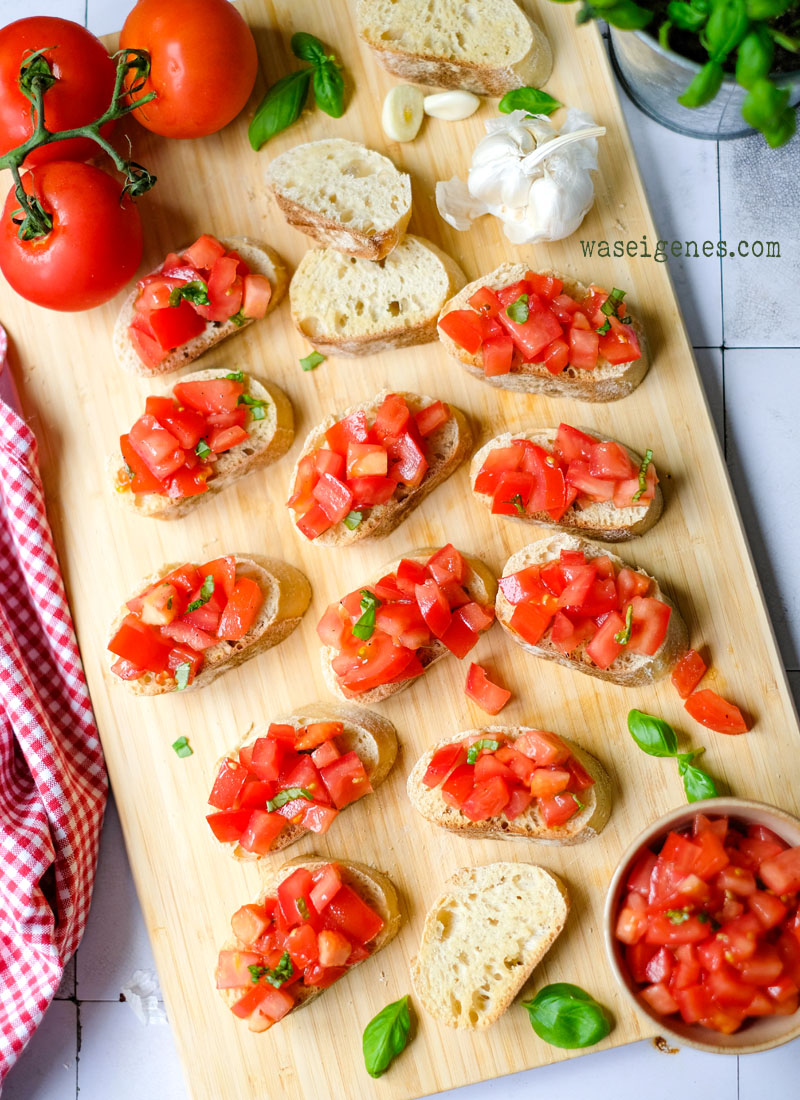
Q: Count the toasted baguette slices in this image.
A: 15